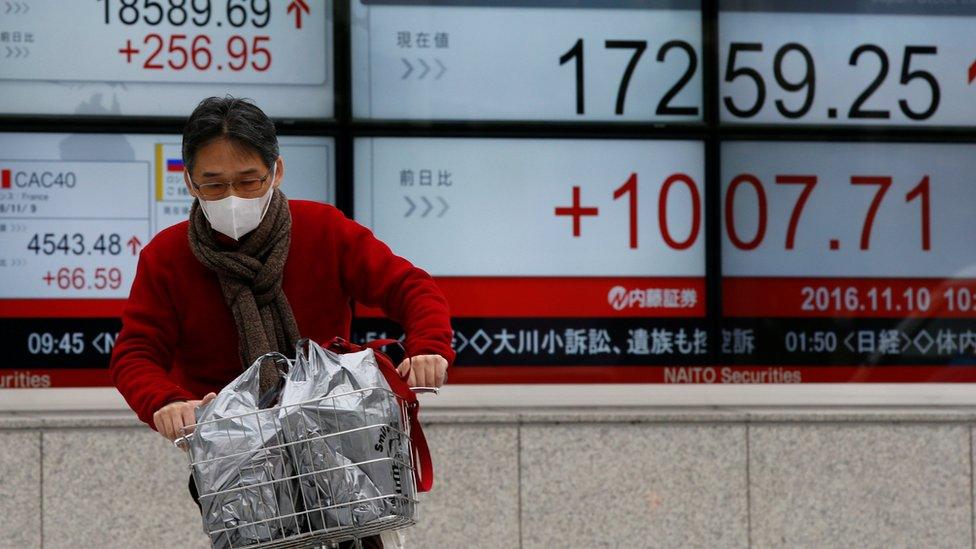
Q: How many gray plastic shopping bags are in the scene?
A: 2